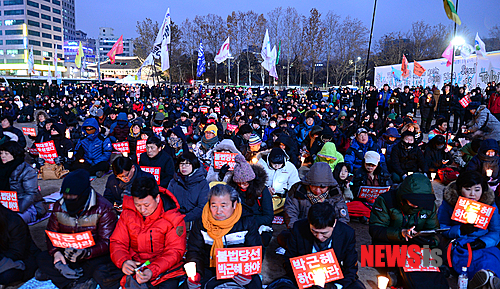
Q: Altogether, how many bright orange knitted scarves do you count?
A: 1